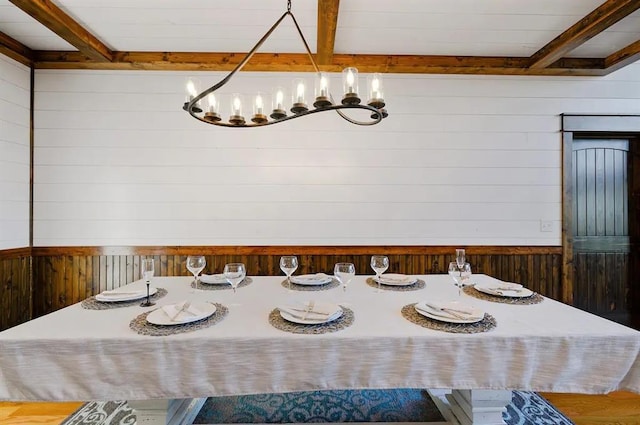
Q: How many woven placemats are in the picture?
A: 8